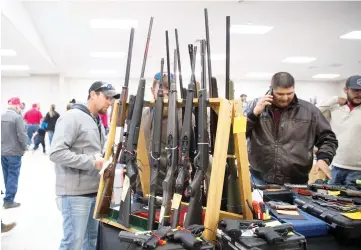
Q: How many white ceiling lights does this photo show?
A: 11